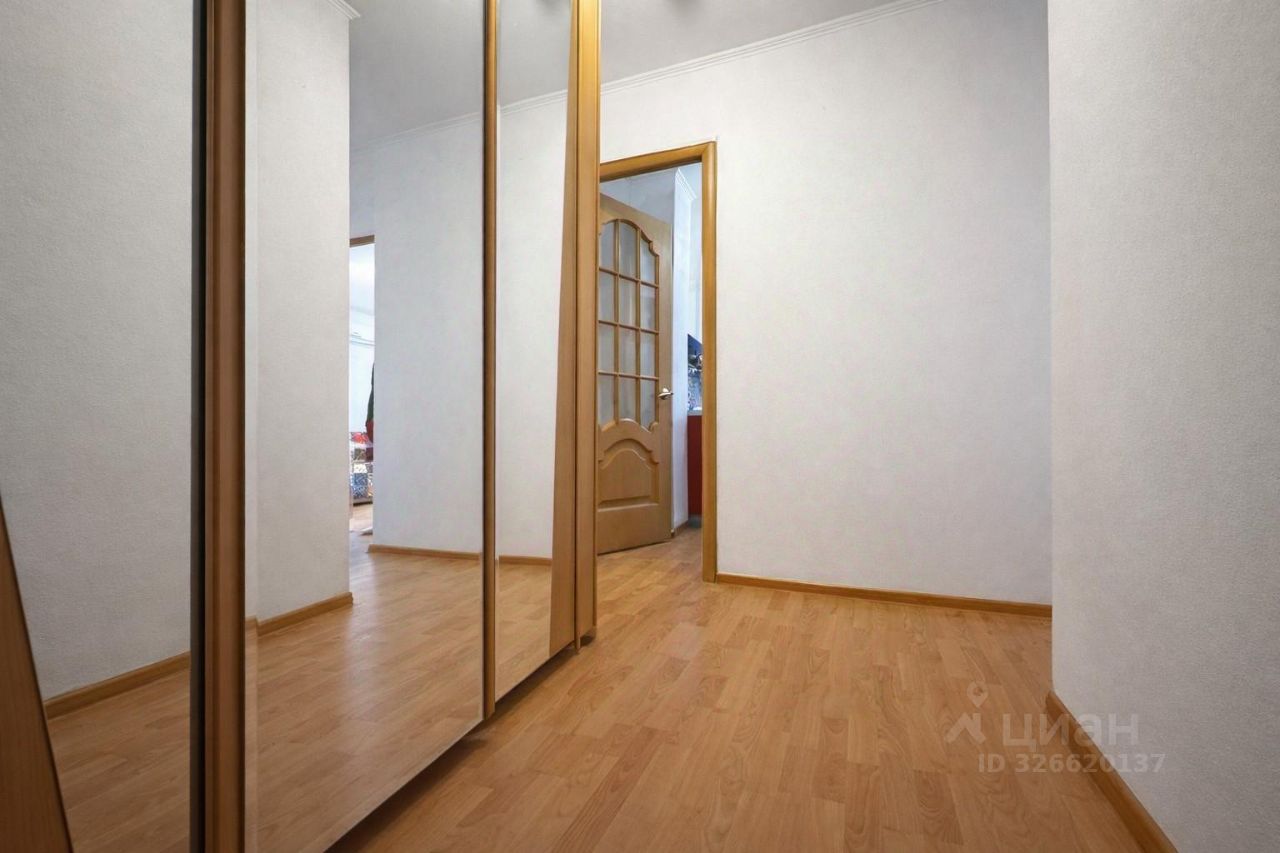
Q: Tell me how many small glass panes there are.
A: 12